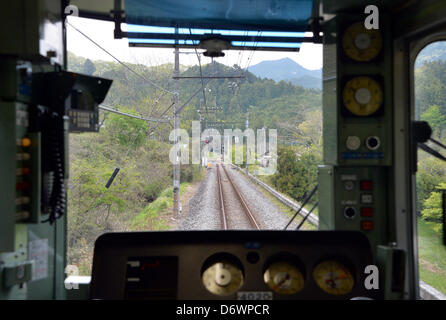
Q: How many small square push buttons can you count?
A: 4